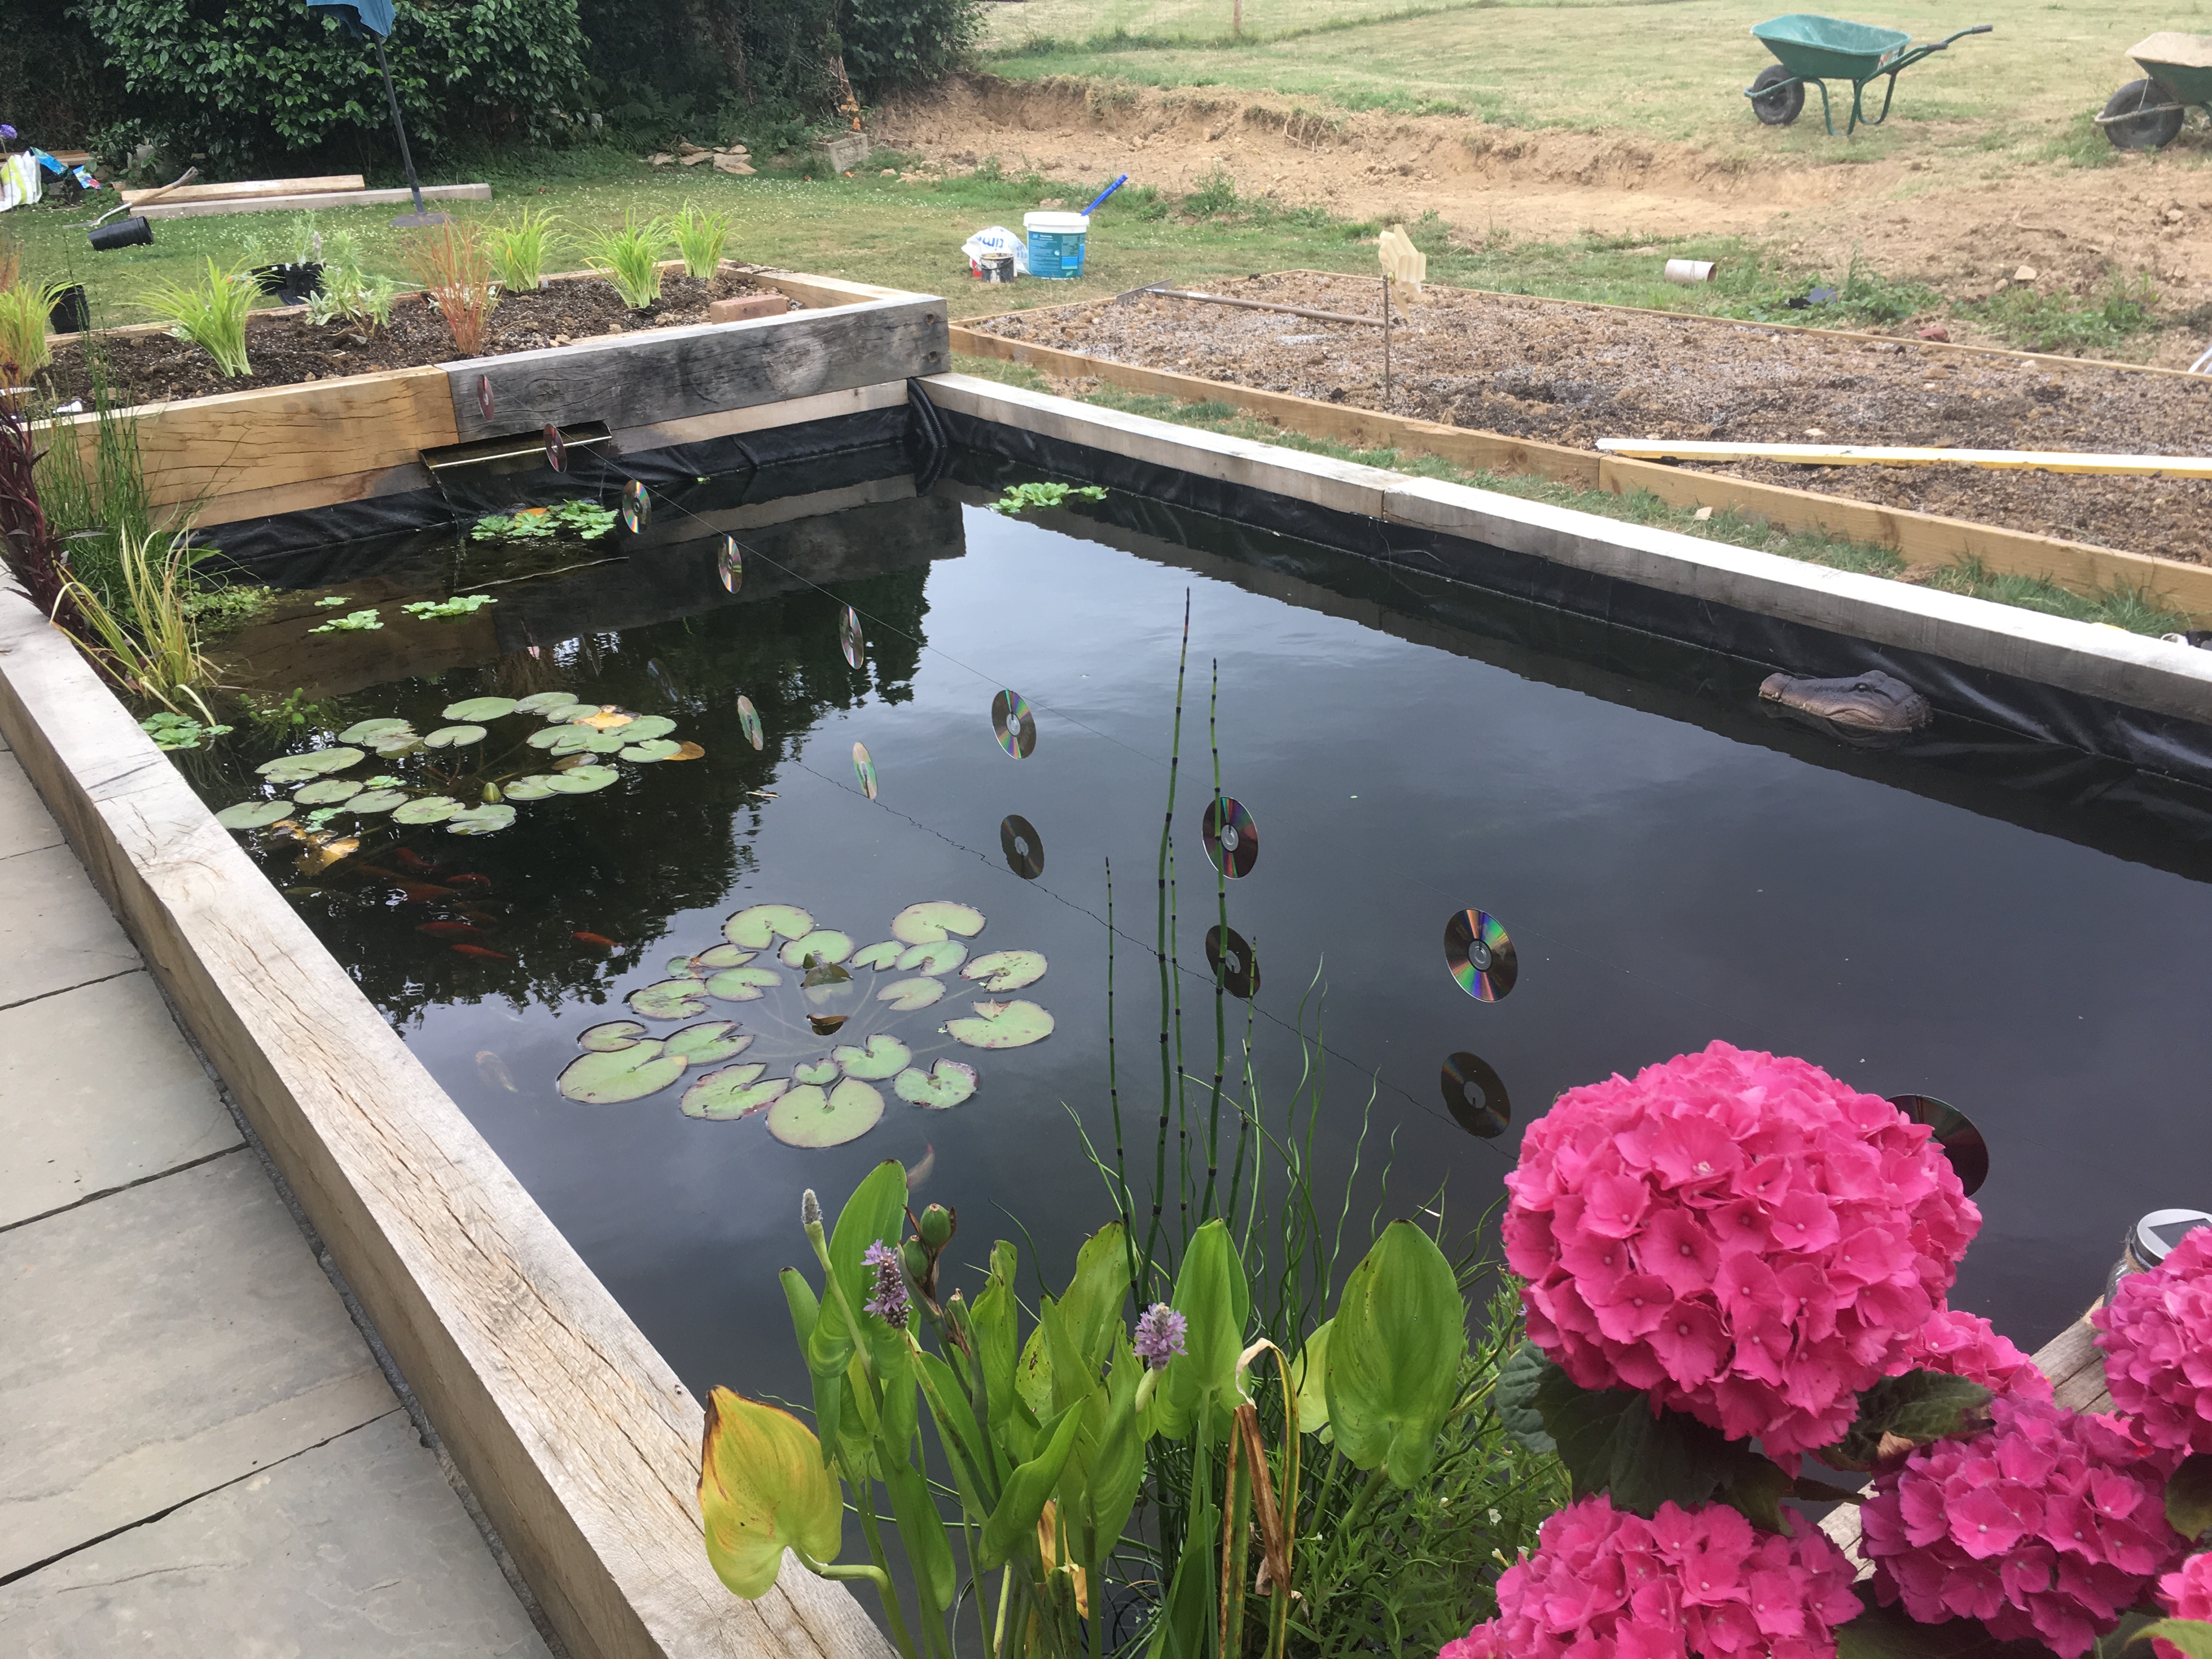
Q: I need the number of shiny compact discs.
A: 9